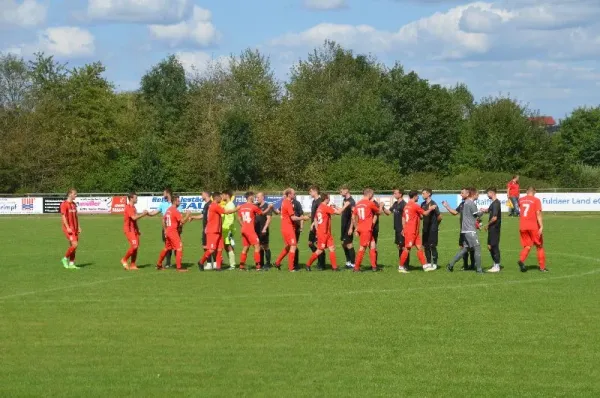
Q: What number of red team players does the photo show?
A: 10